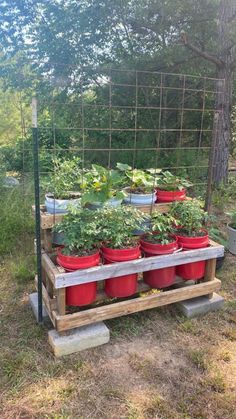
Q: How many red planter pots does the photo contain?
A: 5